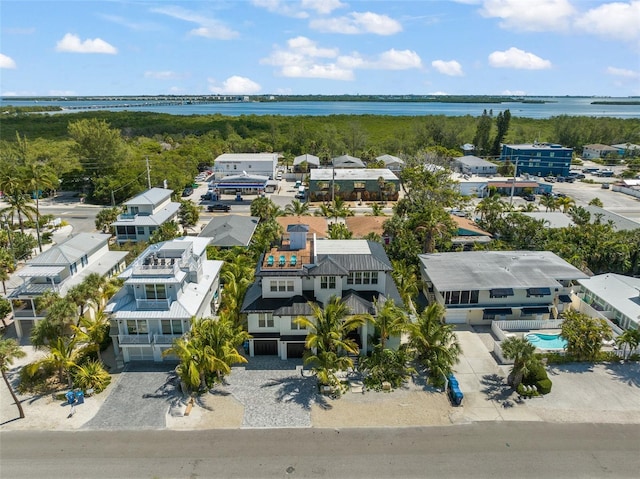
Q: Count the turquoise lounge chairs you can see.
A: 3